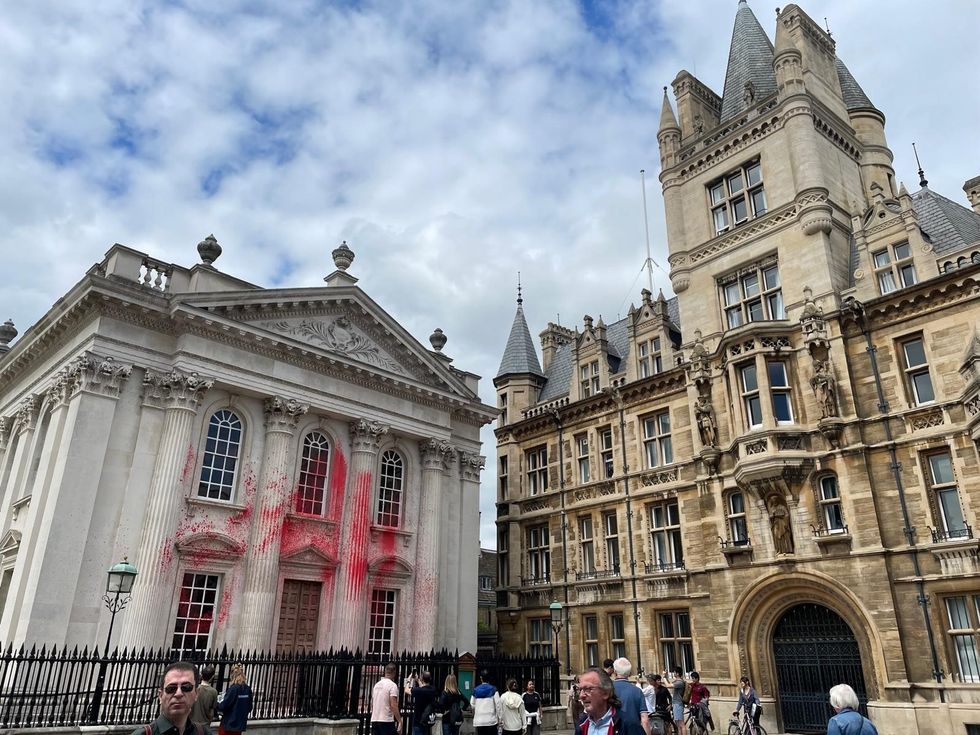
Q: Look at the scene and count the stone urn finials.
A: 4